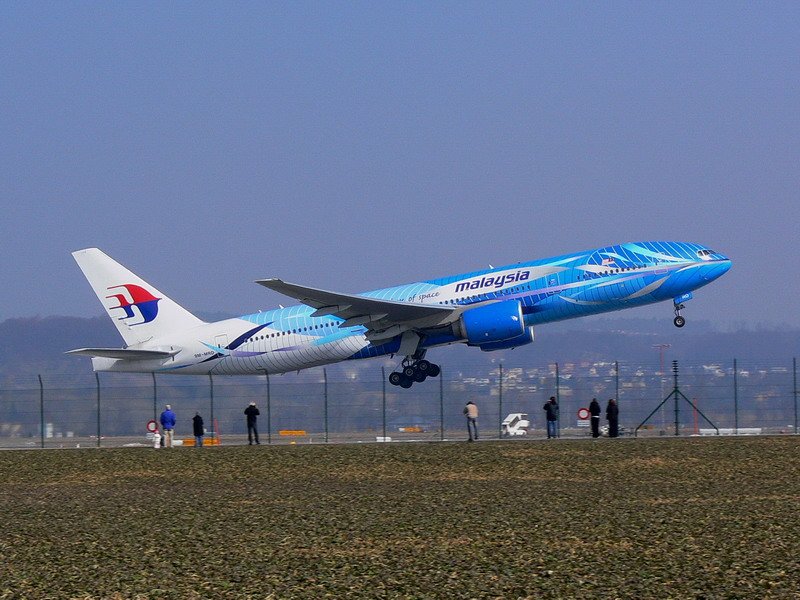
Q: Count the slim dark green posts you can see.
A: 14